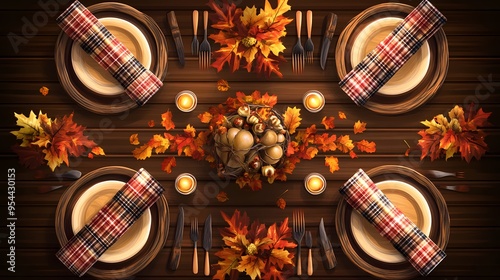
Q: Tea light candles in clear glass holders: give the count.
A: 4